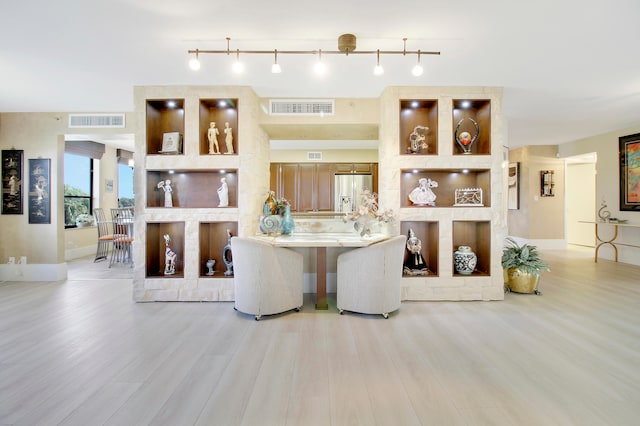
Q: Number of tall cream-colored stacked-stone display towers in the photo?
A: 2